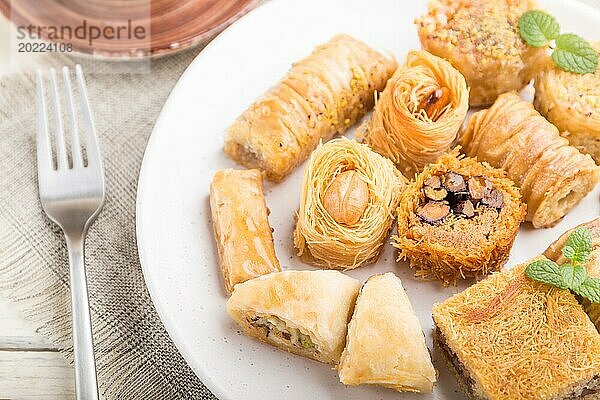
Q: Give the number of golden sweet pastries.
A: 12